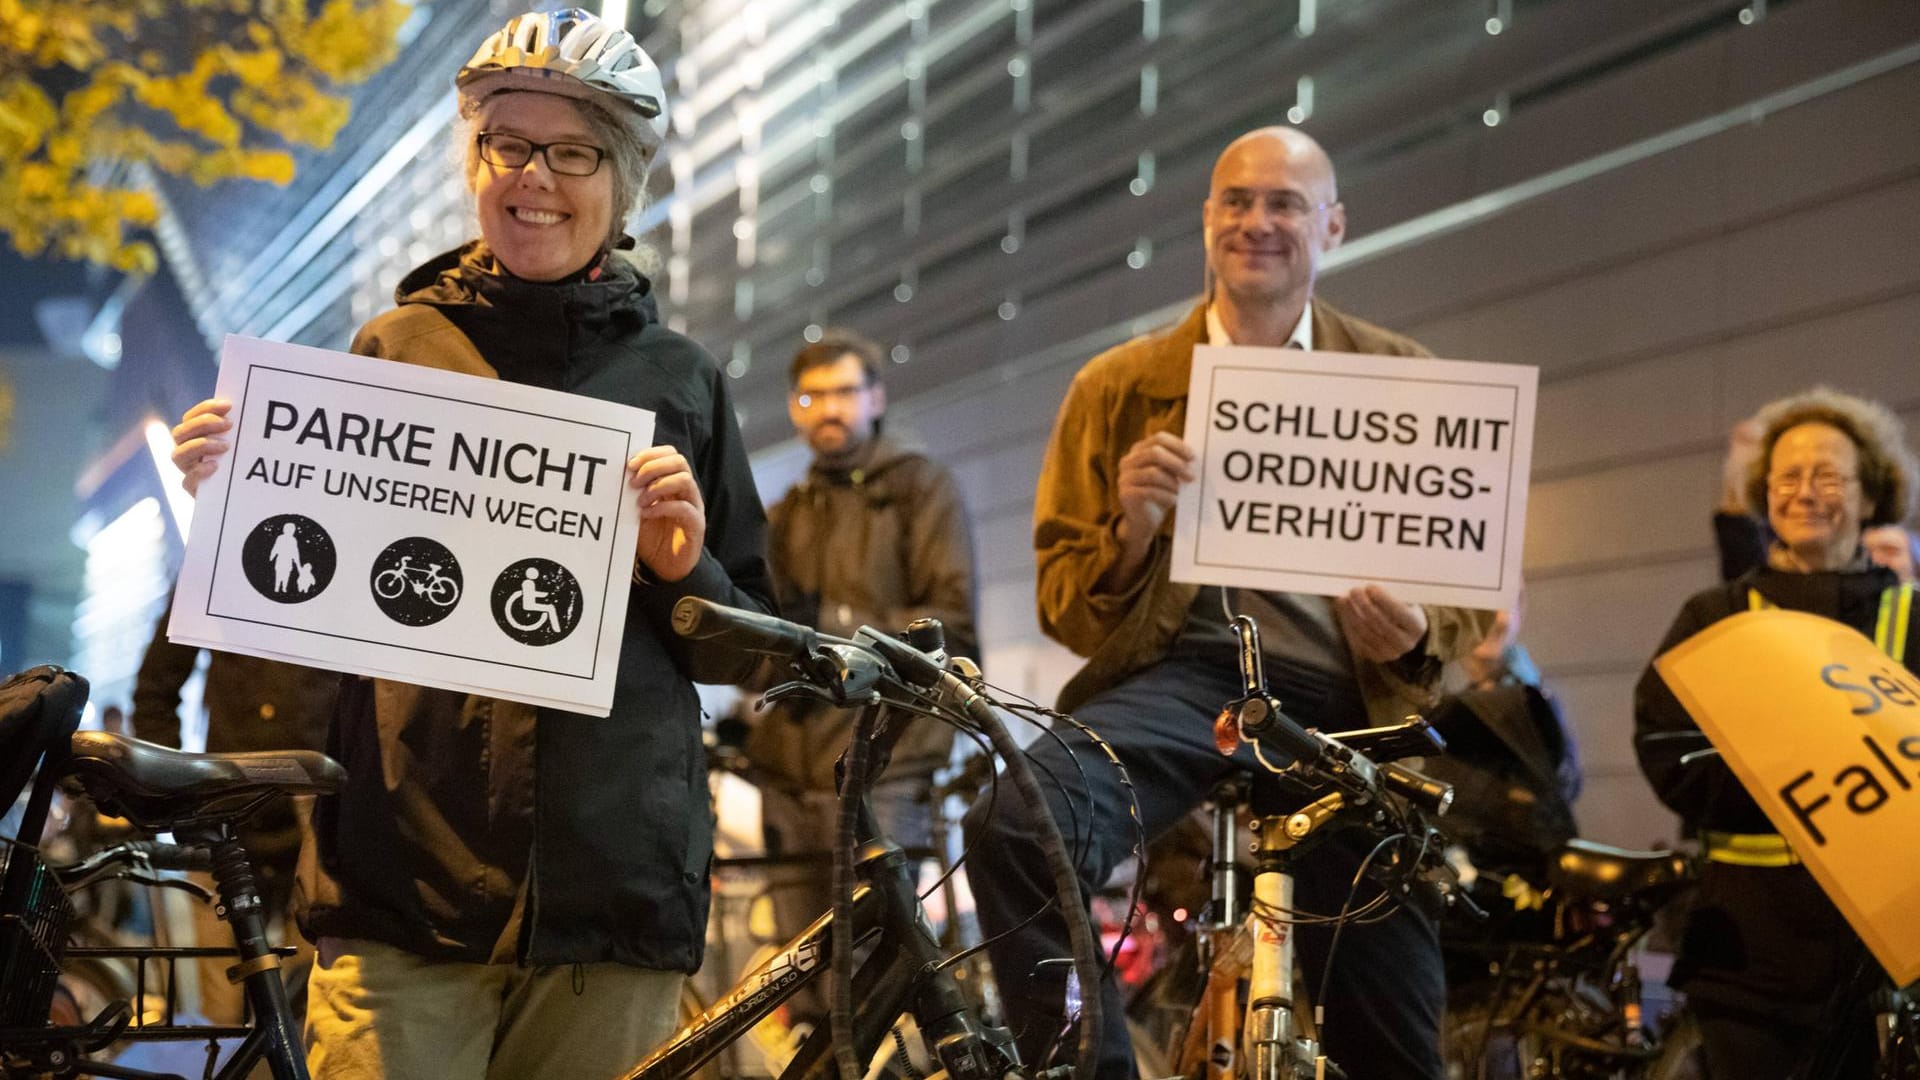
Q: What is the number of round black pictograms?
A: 3